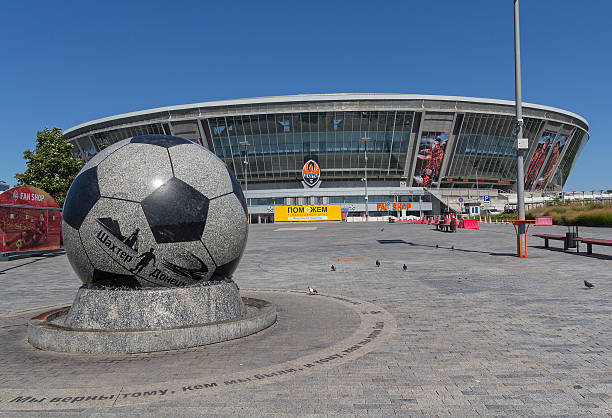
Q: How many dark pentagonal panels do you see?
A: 6